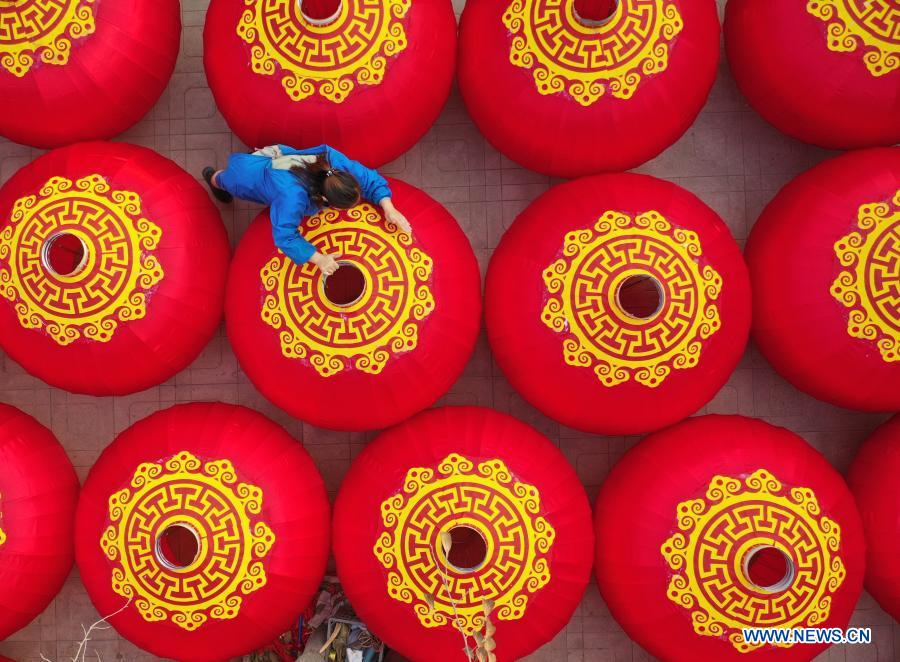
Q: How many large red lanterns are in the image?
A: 13